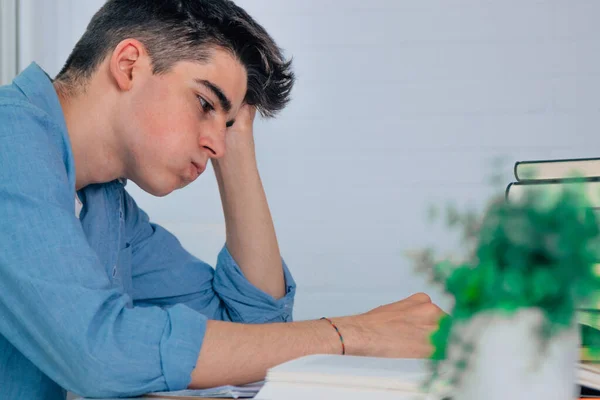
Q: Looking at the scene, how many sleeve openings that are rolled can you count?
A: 2